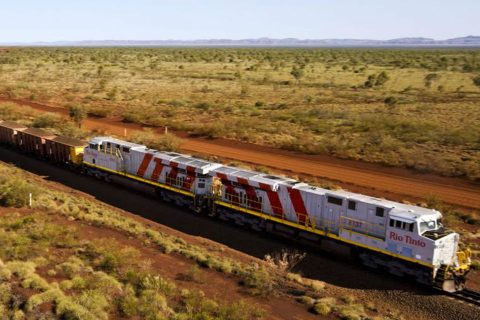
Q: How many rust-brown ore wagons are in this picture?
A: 3